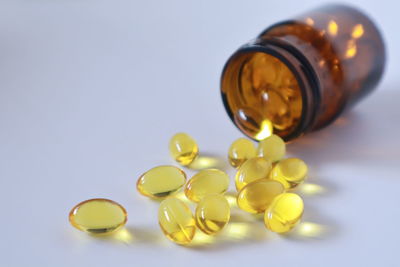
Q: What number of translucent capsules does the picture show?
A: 12